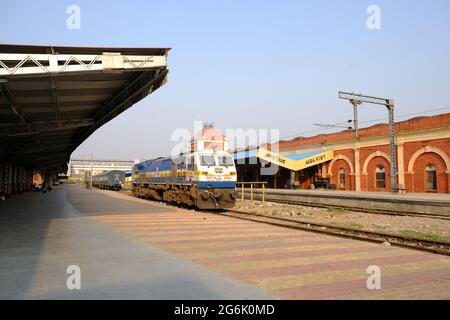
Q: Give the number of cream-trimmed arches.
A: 3